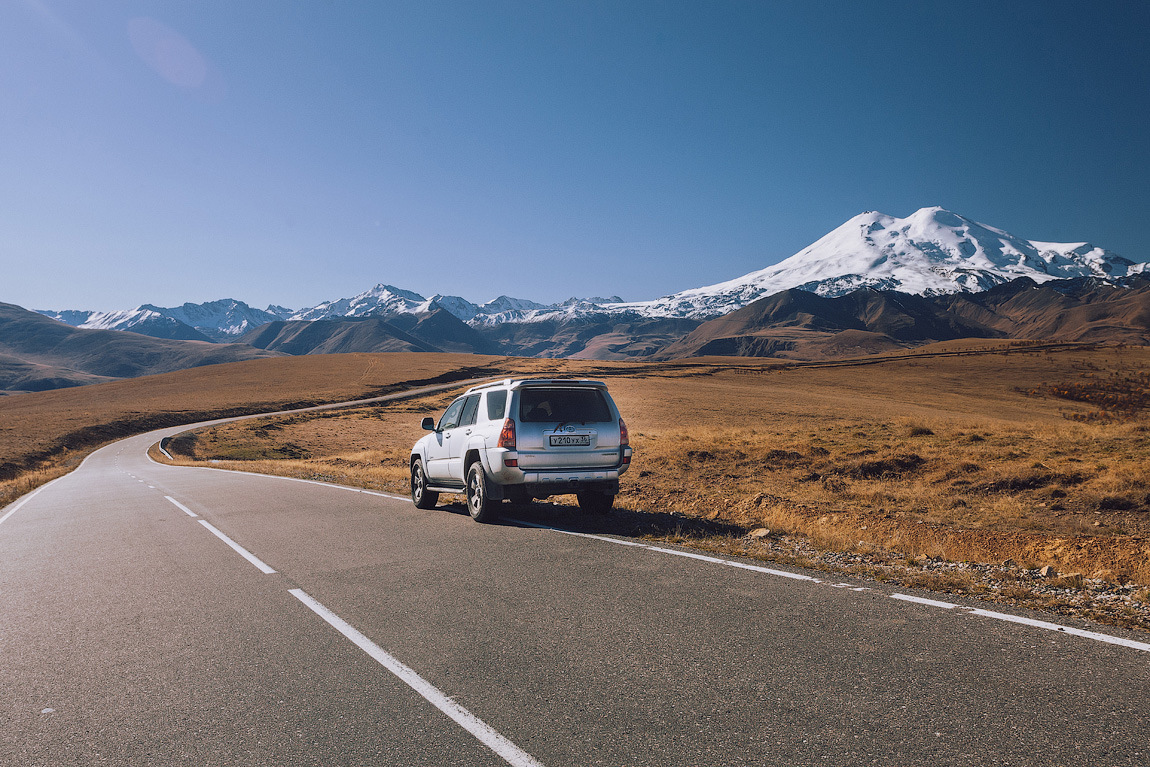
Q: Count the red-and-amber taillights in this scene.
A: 2